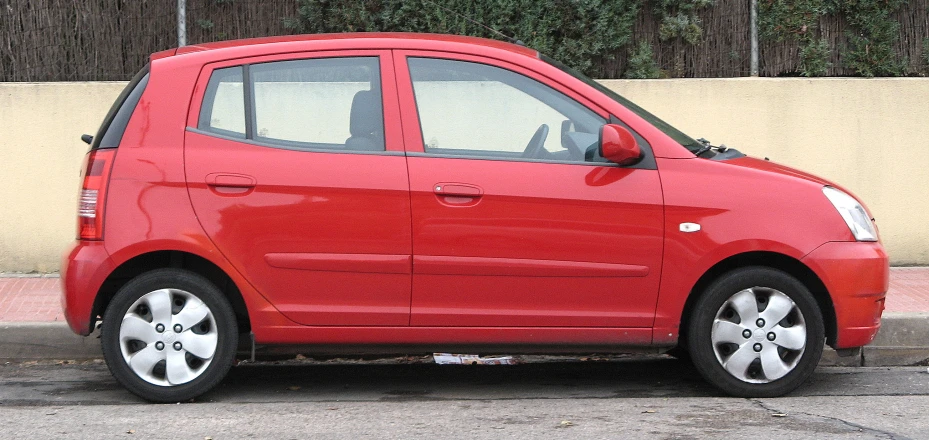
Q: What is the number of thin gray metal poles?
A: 2